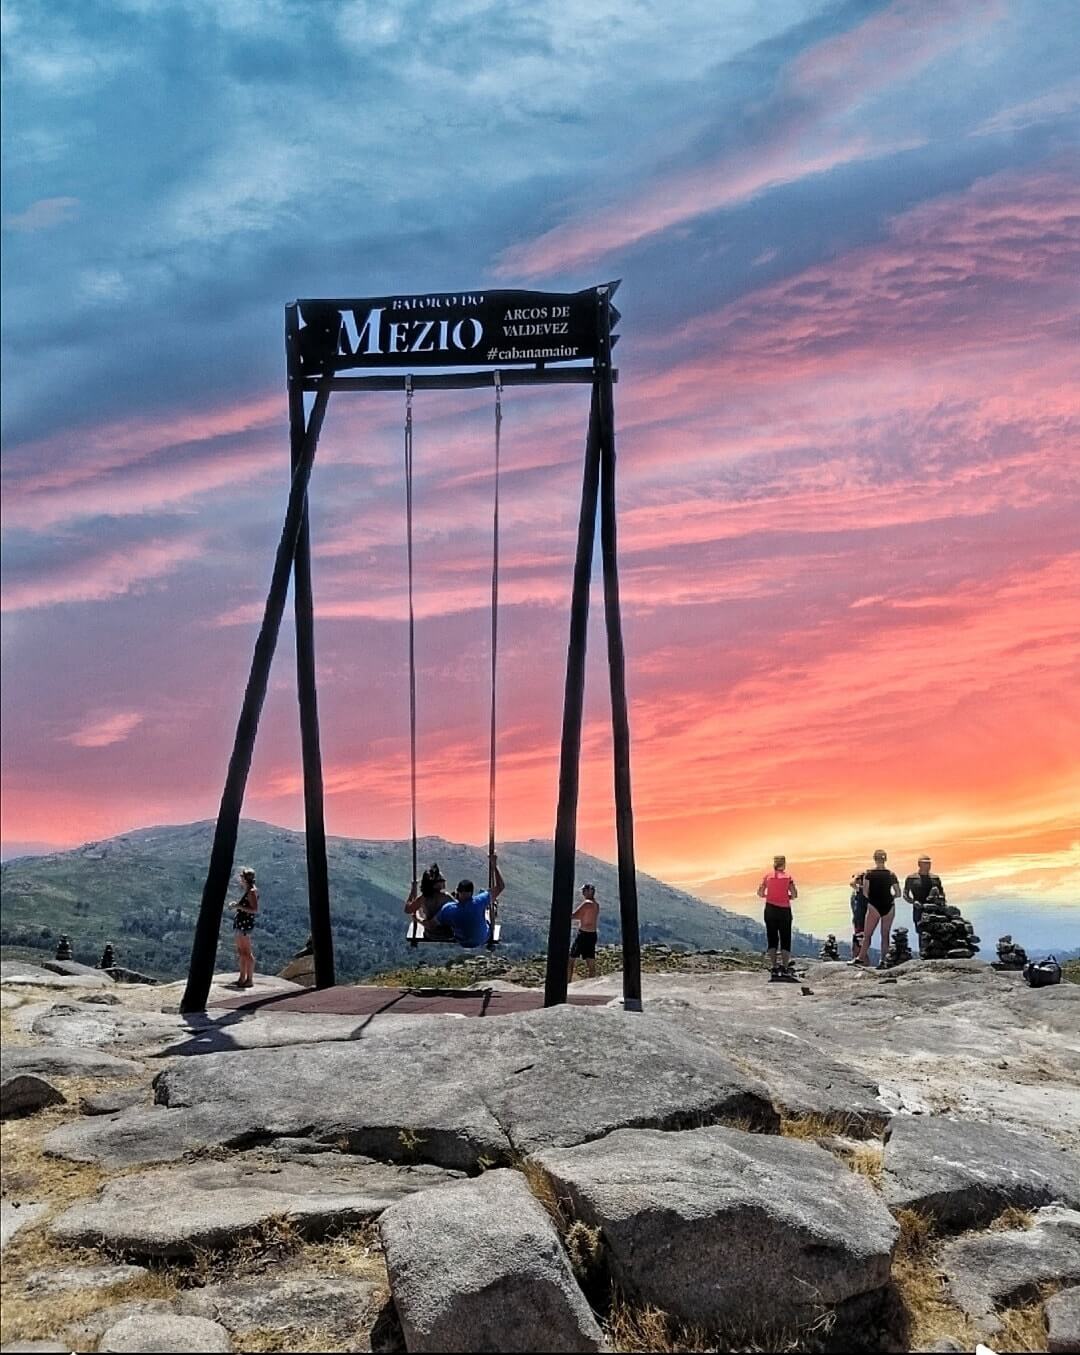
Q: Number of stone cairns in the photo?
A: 6